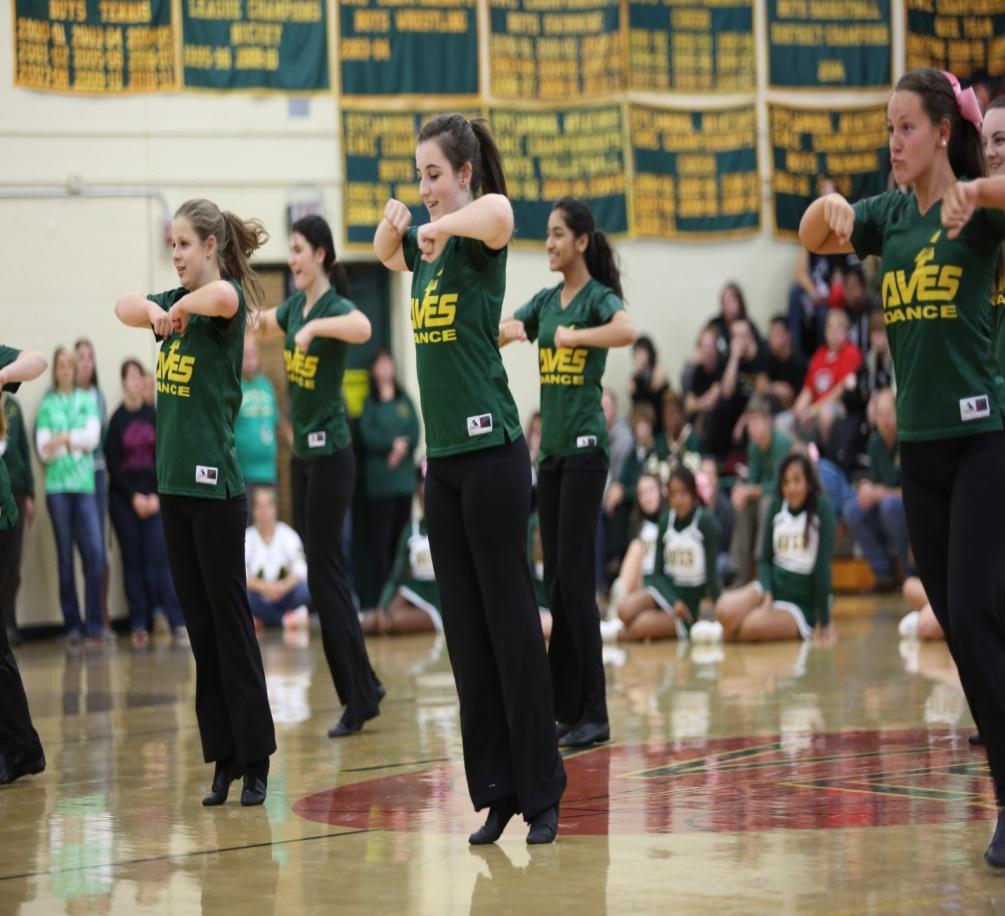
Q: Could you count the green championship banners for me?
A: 11